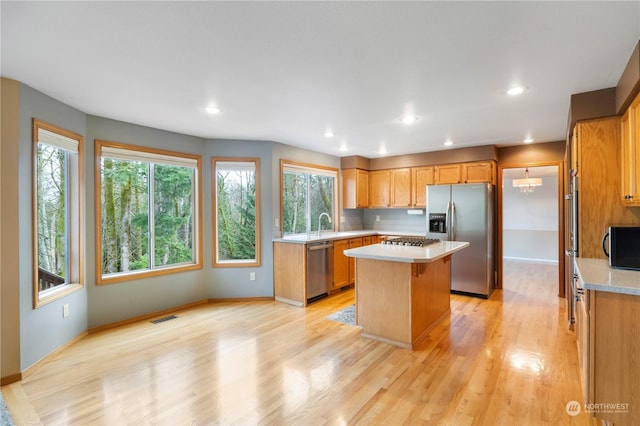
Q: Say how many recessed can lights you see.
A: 8